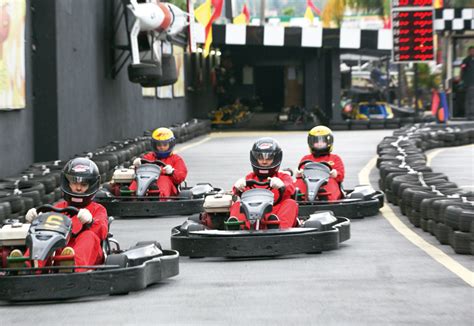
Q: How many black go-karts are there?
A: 4